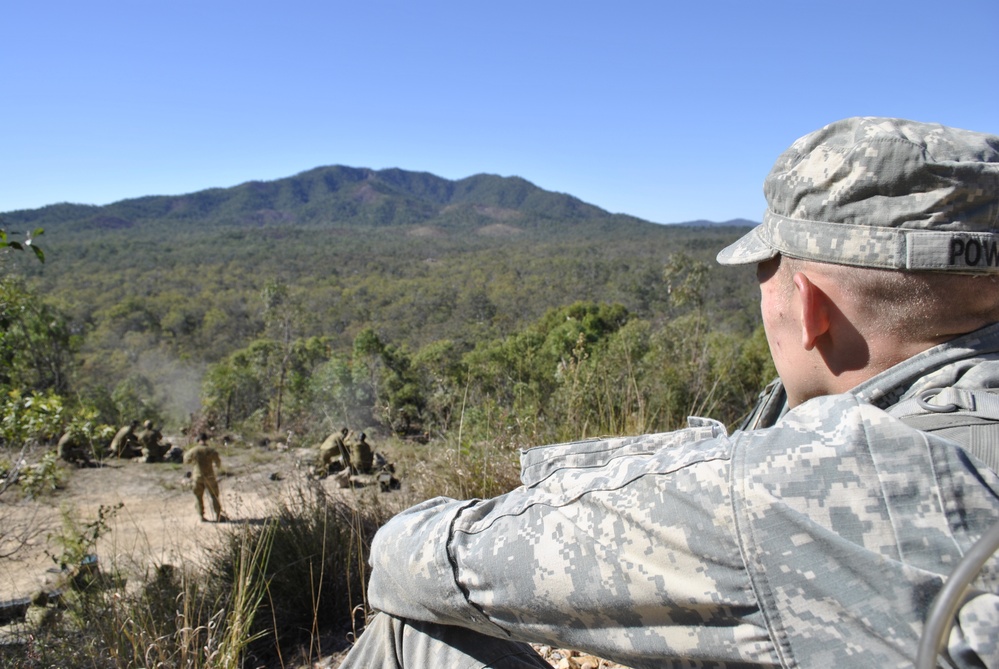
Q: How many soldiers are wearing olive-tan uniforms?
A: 6